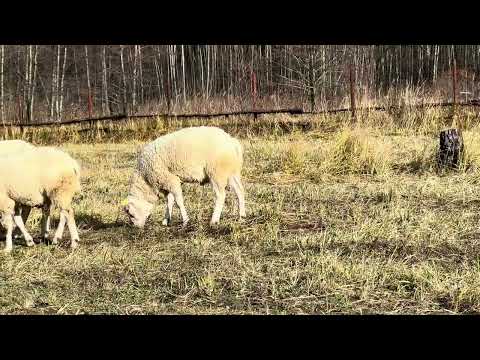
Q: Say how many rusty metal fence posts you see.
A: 6